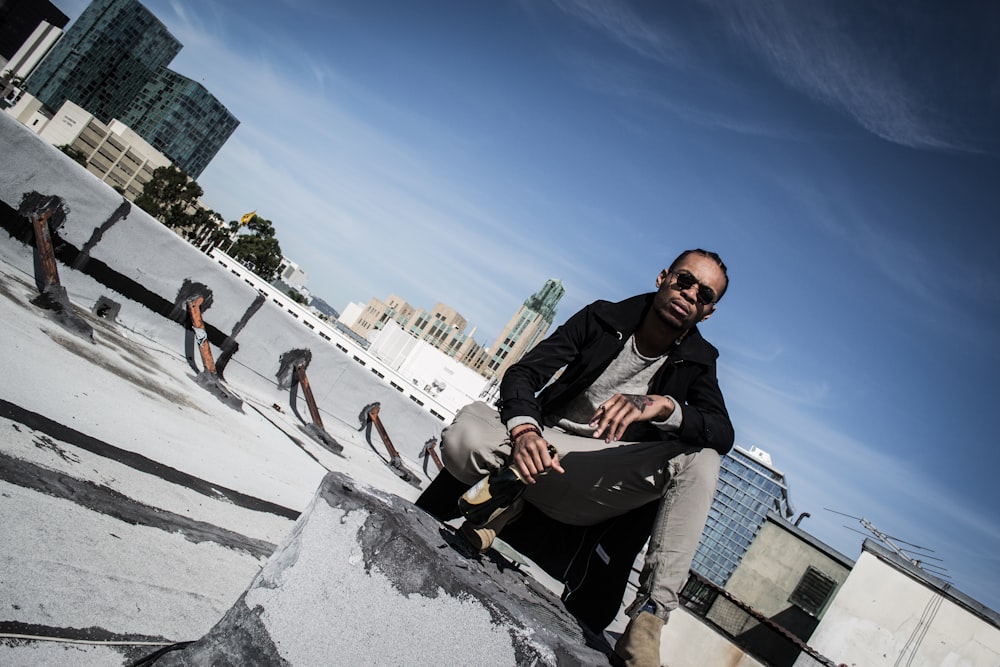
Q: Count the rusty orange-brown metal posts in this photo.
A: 5